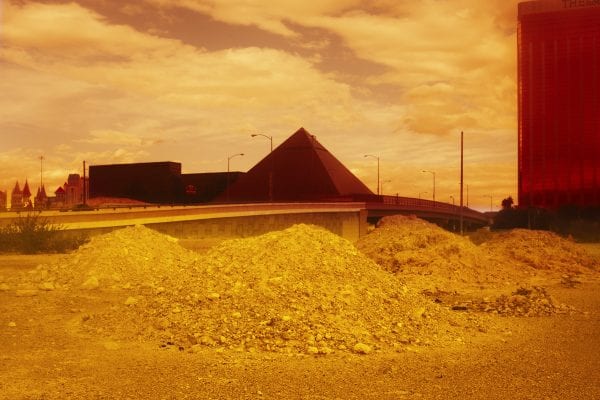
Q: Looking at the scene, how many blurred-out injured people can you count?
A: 0